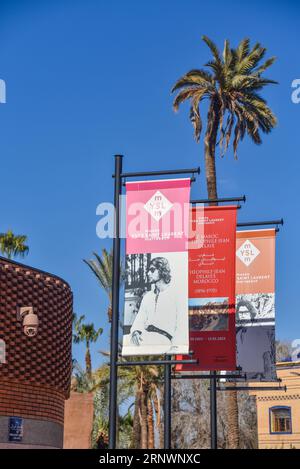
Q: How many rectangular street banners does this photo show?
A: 3